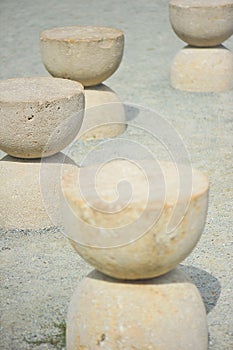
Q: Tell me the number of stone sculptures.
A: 4